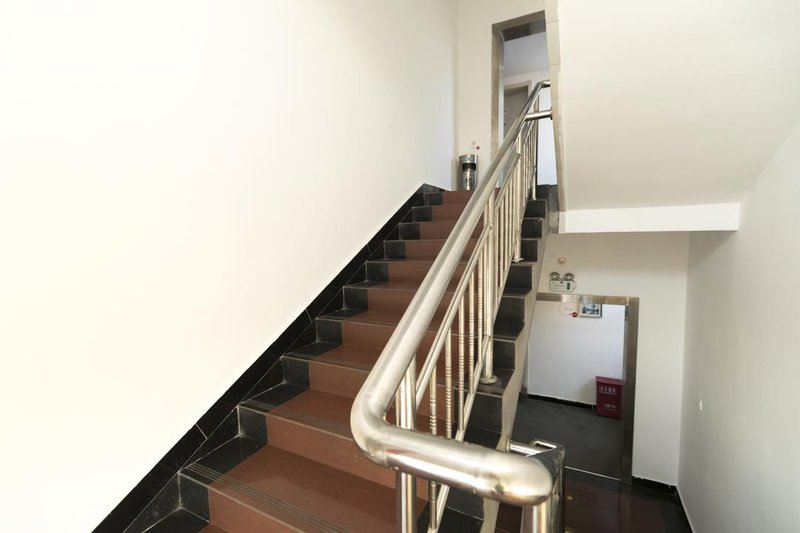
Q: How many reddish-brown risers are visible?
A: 10